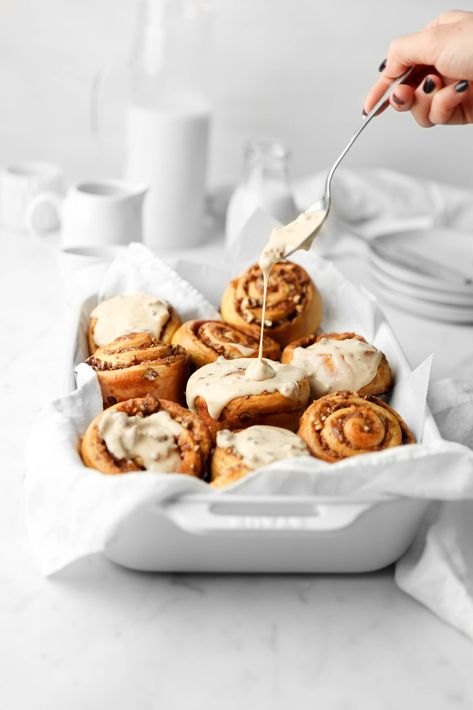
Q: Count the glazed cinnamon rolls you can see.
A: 5